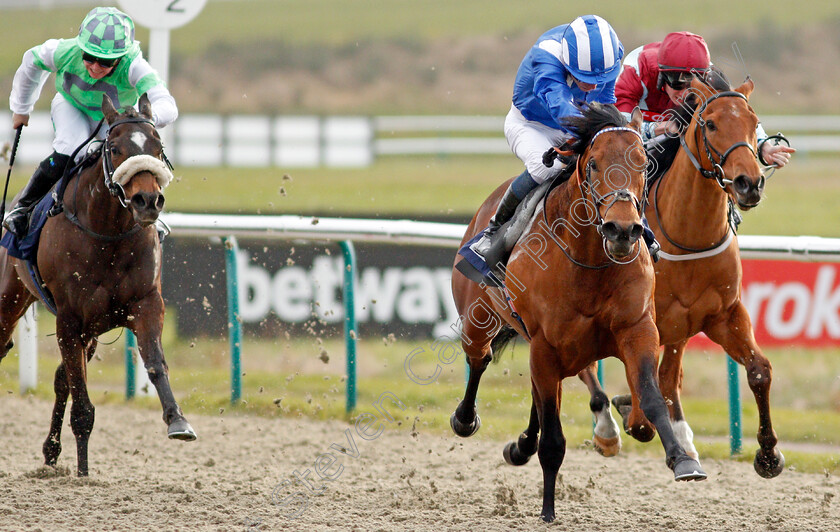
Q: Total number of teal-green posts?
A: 6